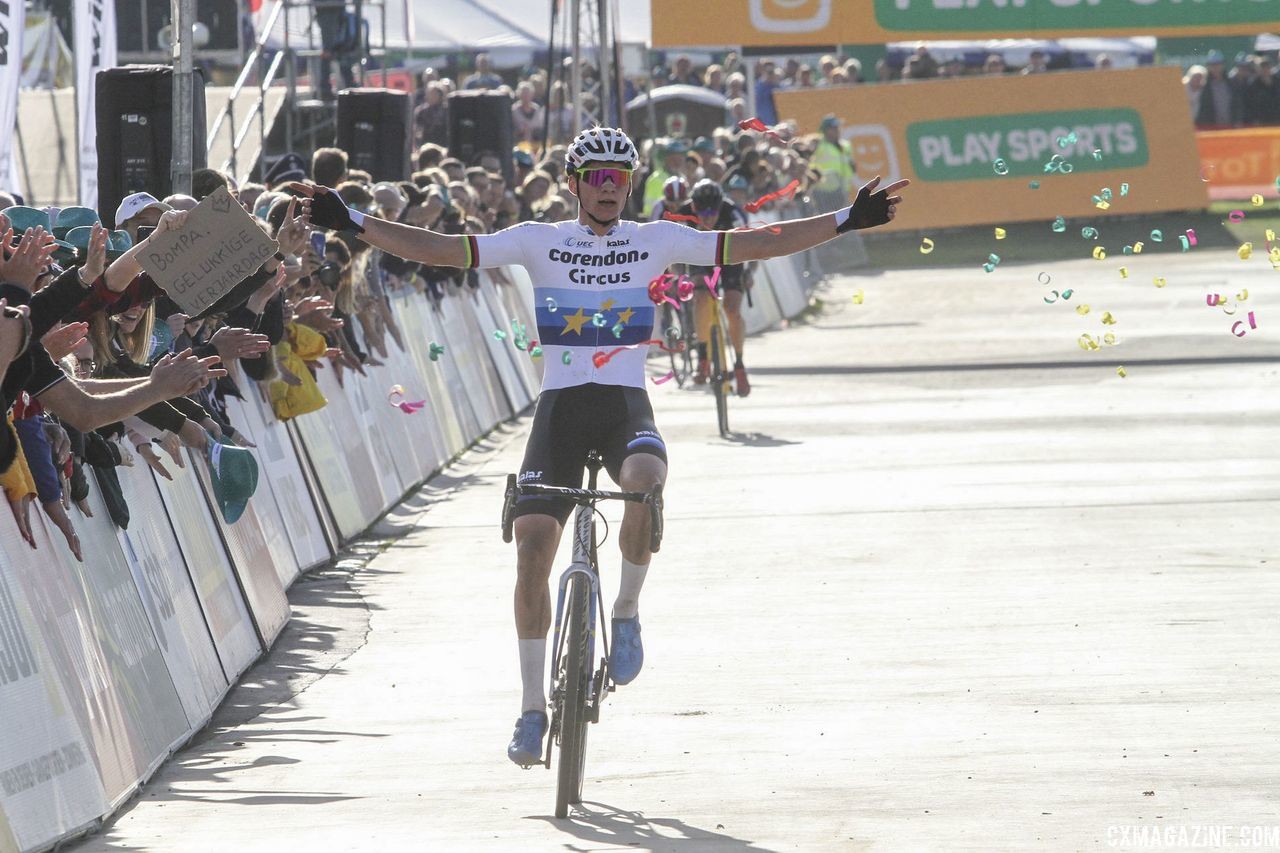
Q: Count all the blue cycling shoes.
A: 2